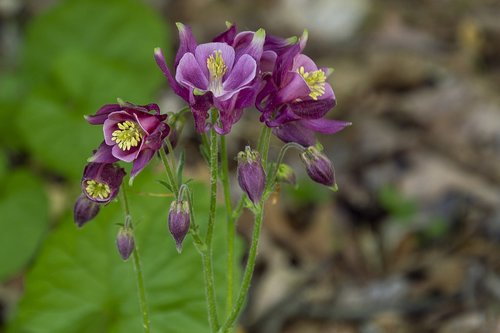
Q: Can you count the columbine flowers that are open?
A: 4